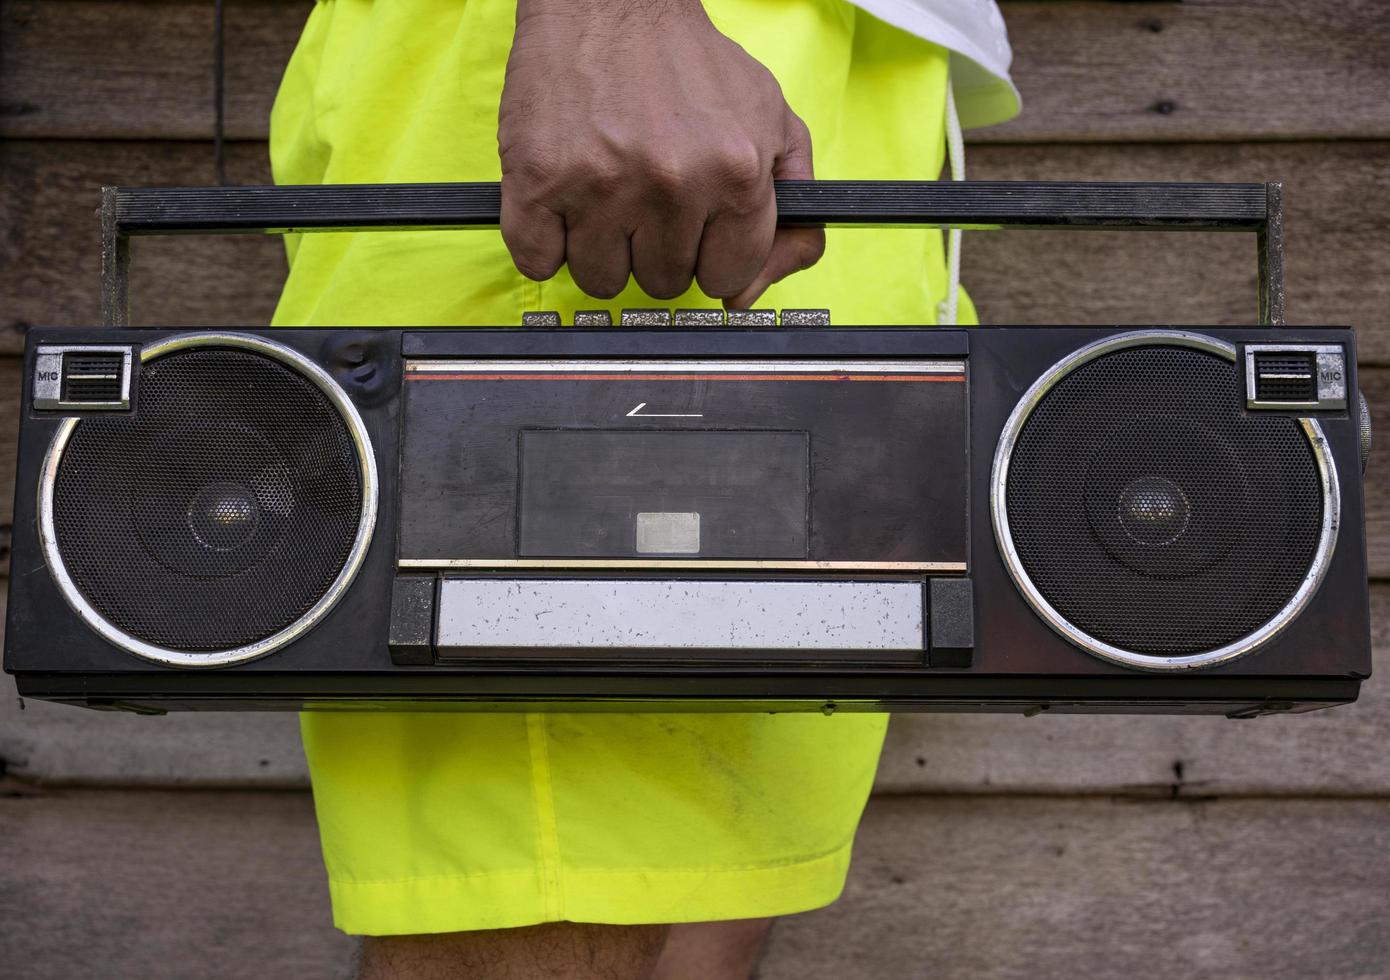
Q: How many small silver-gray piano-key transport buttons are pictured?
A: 6